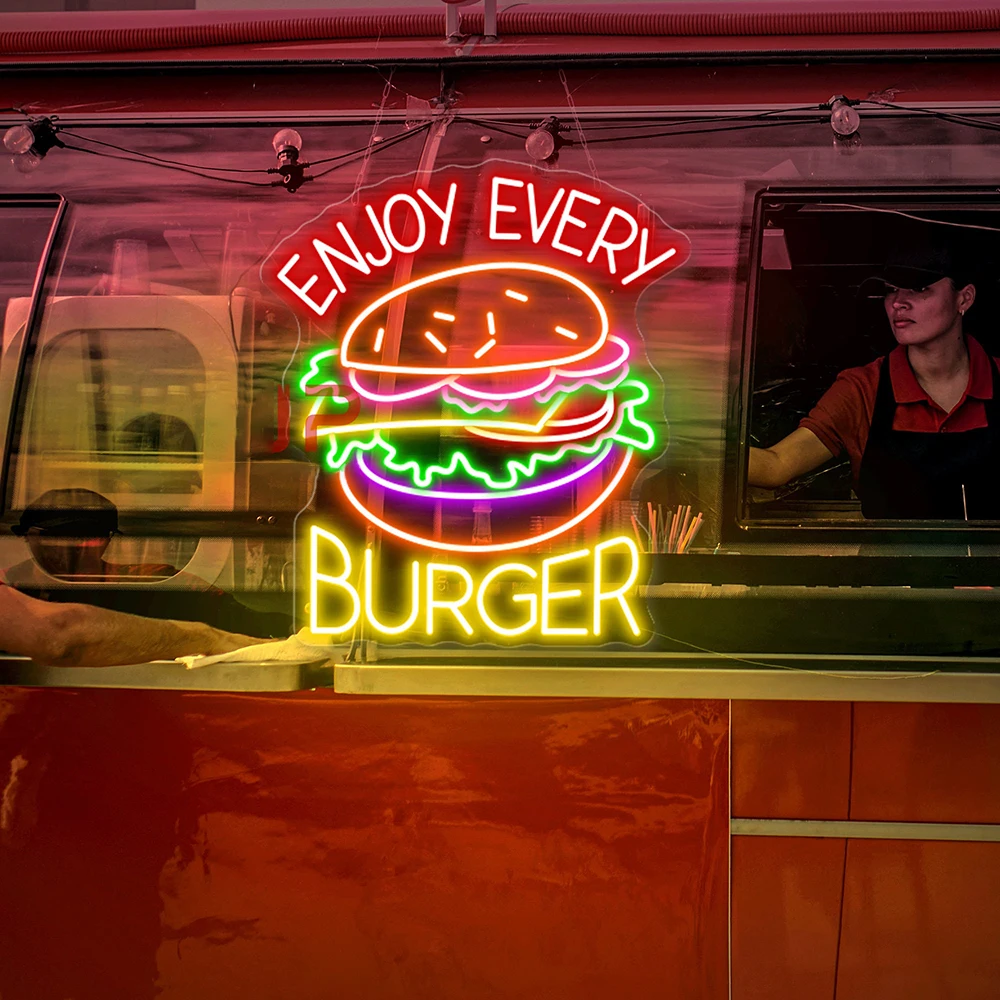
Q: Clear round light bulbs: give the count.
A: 4